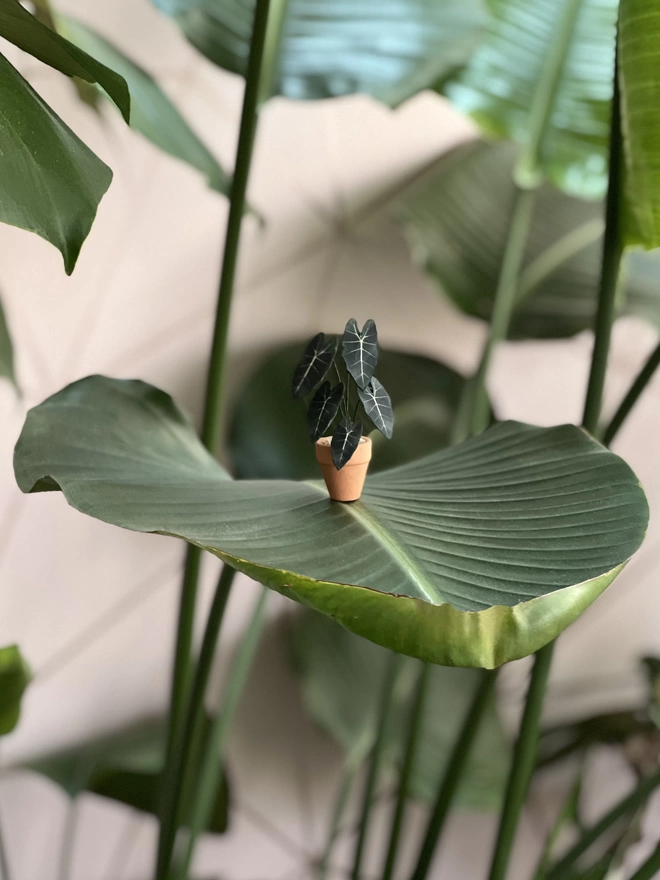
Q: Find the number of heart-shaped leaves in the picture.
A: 5